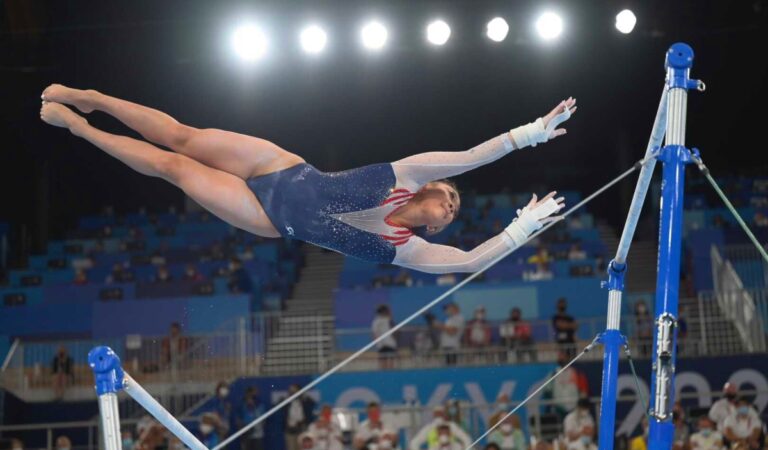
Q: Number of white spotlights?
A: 7